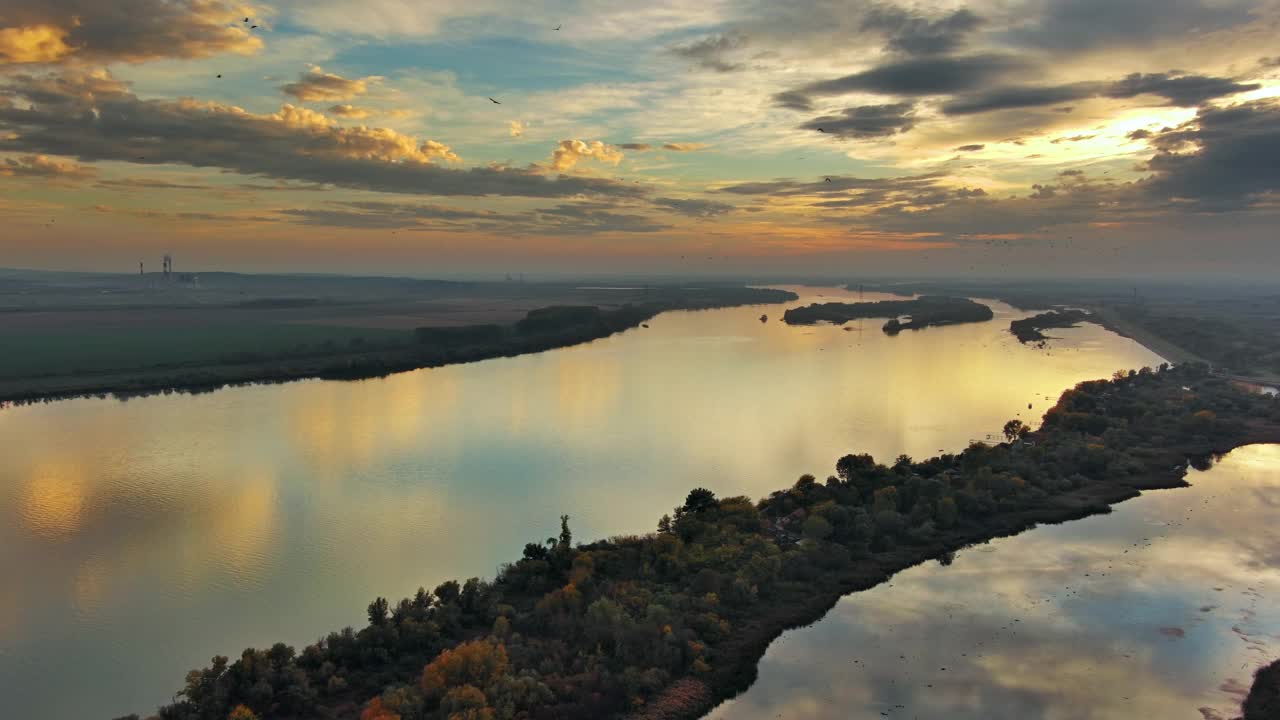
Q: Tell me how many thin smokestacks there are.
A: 3